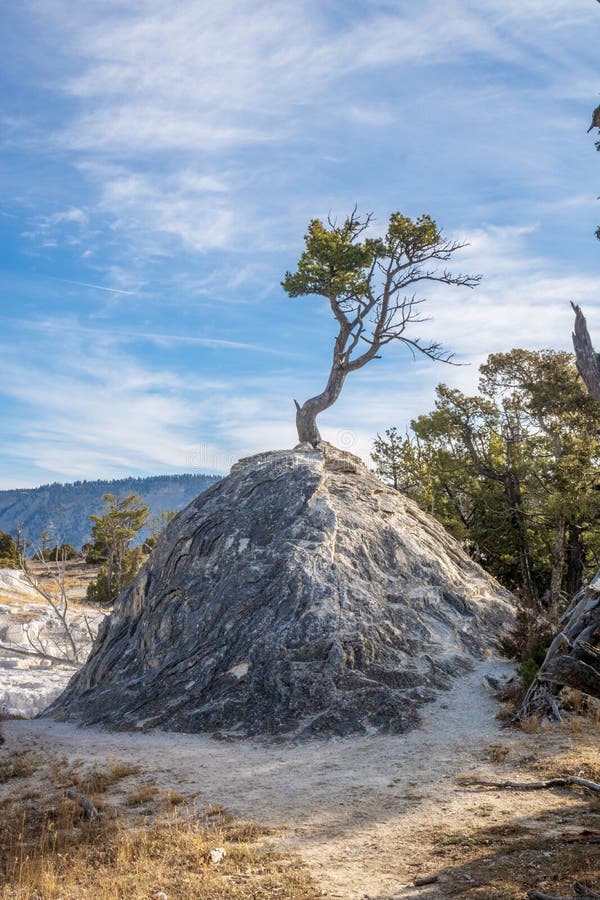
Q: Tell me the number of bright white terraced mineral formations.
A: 1